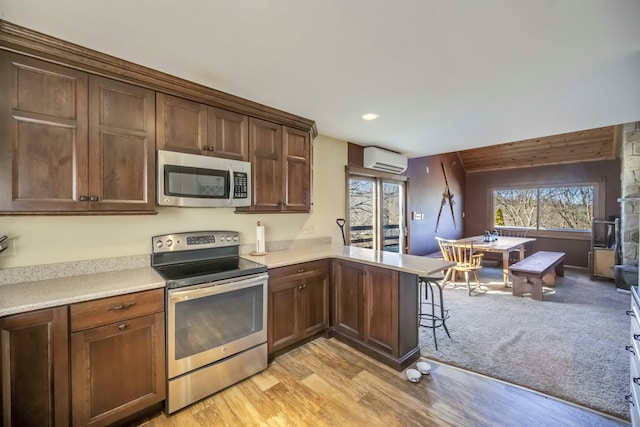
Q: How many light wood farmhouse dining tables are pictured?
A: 1